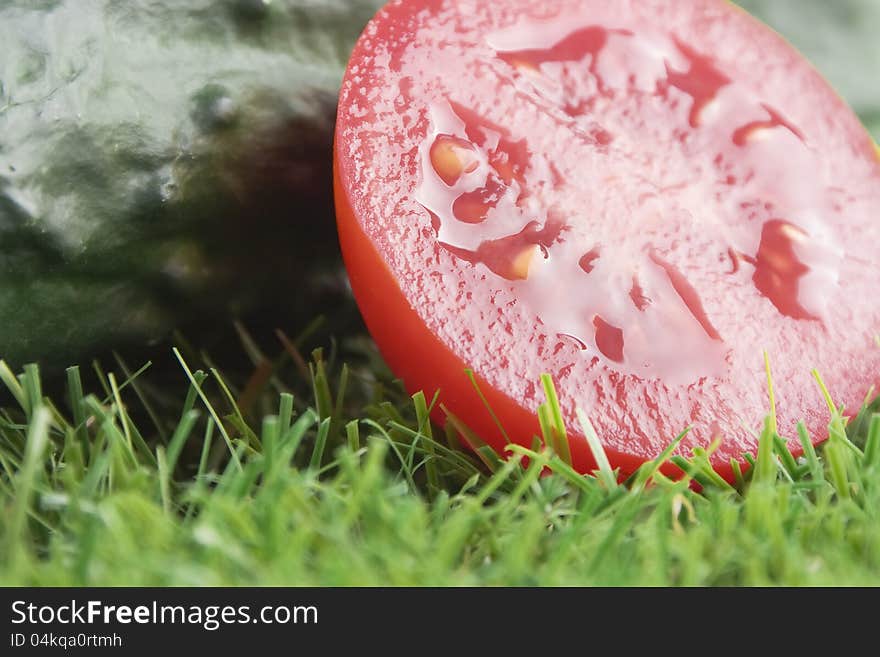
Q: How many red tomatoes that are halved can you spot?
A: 1